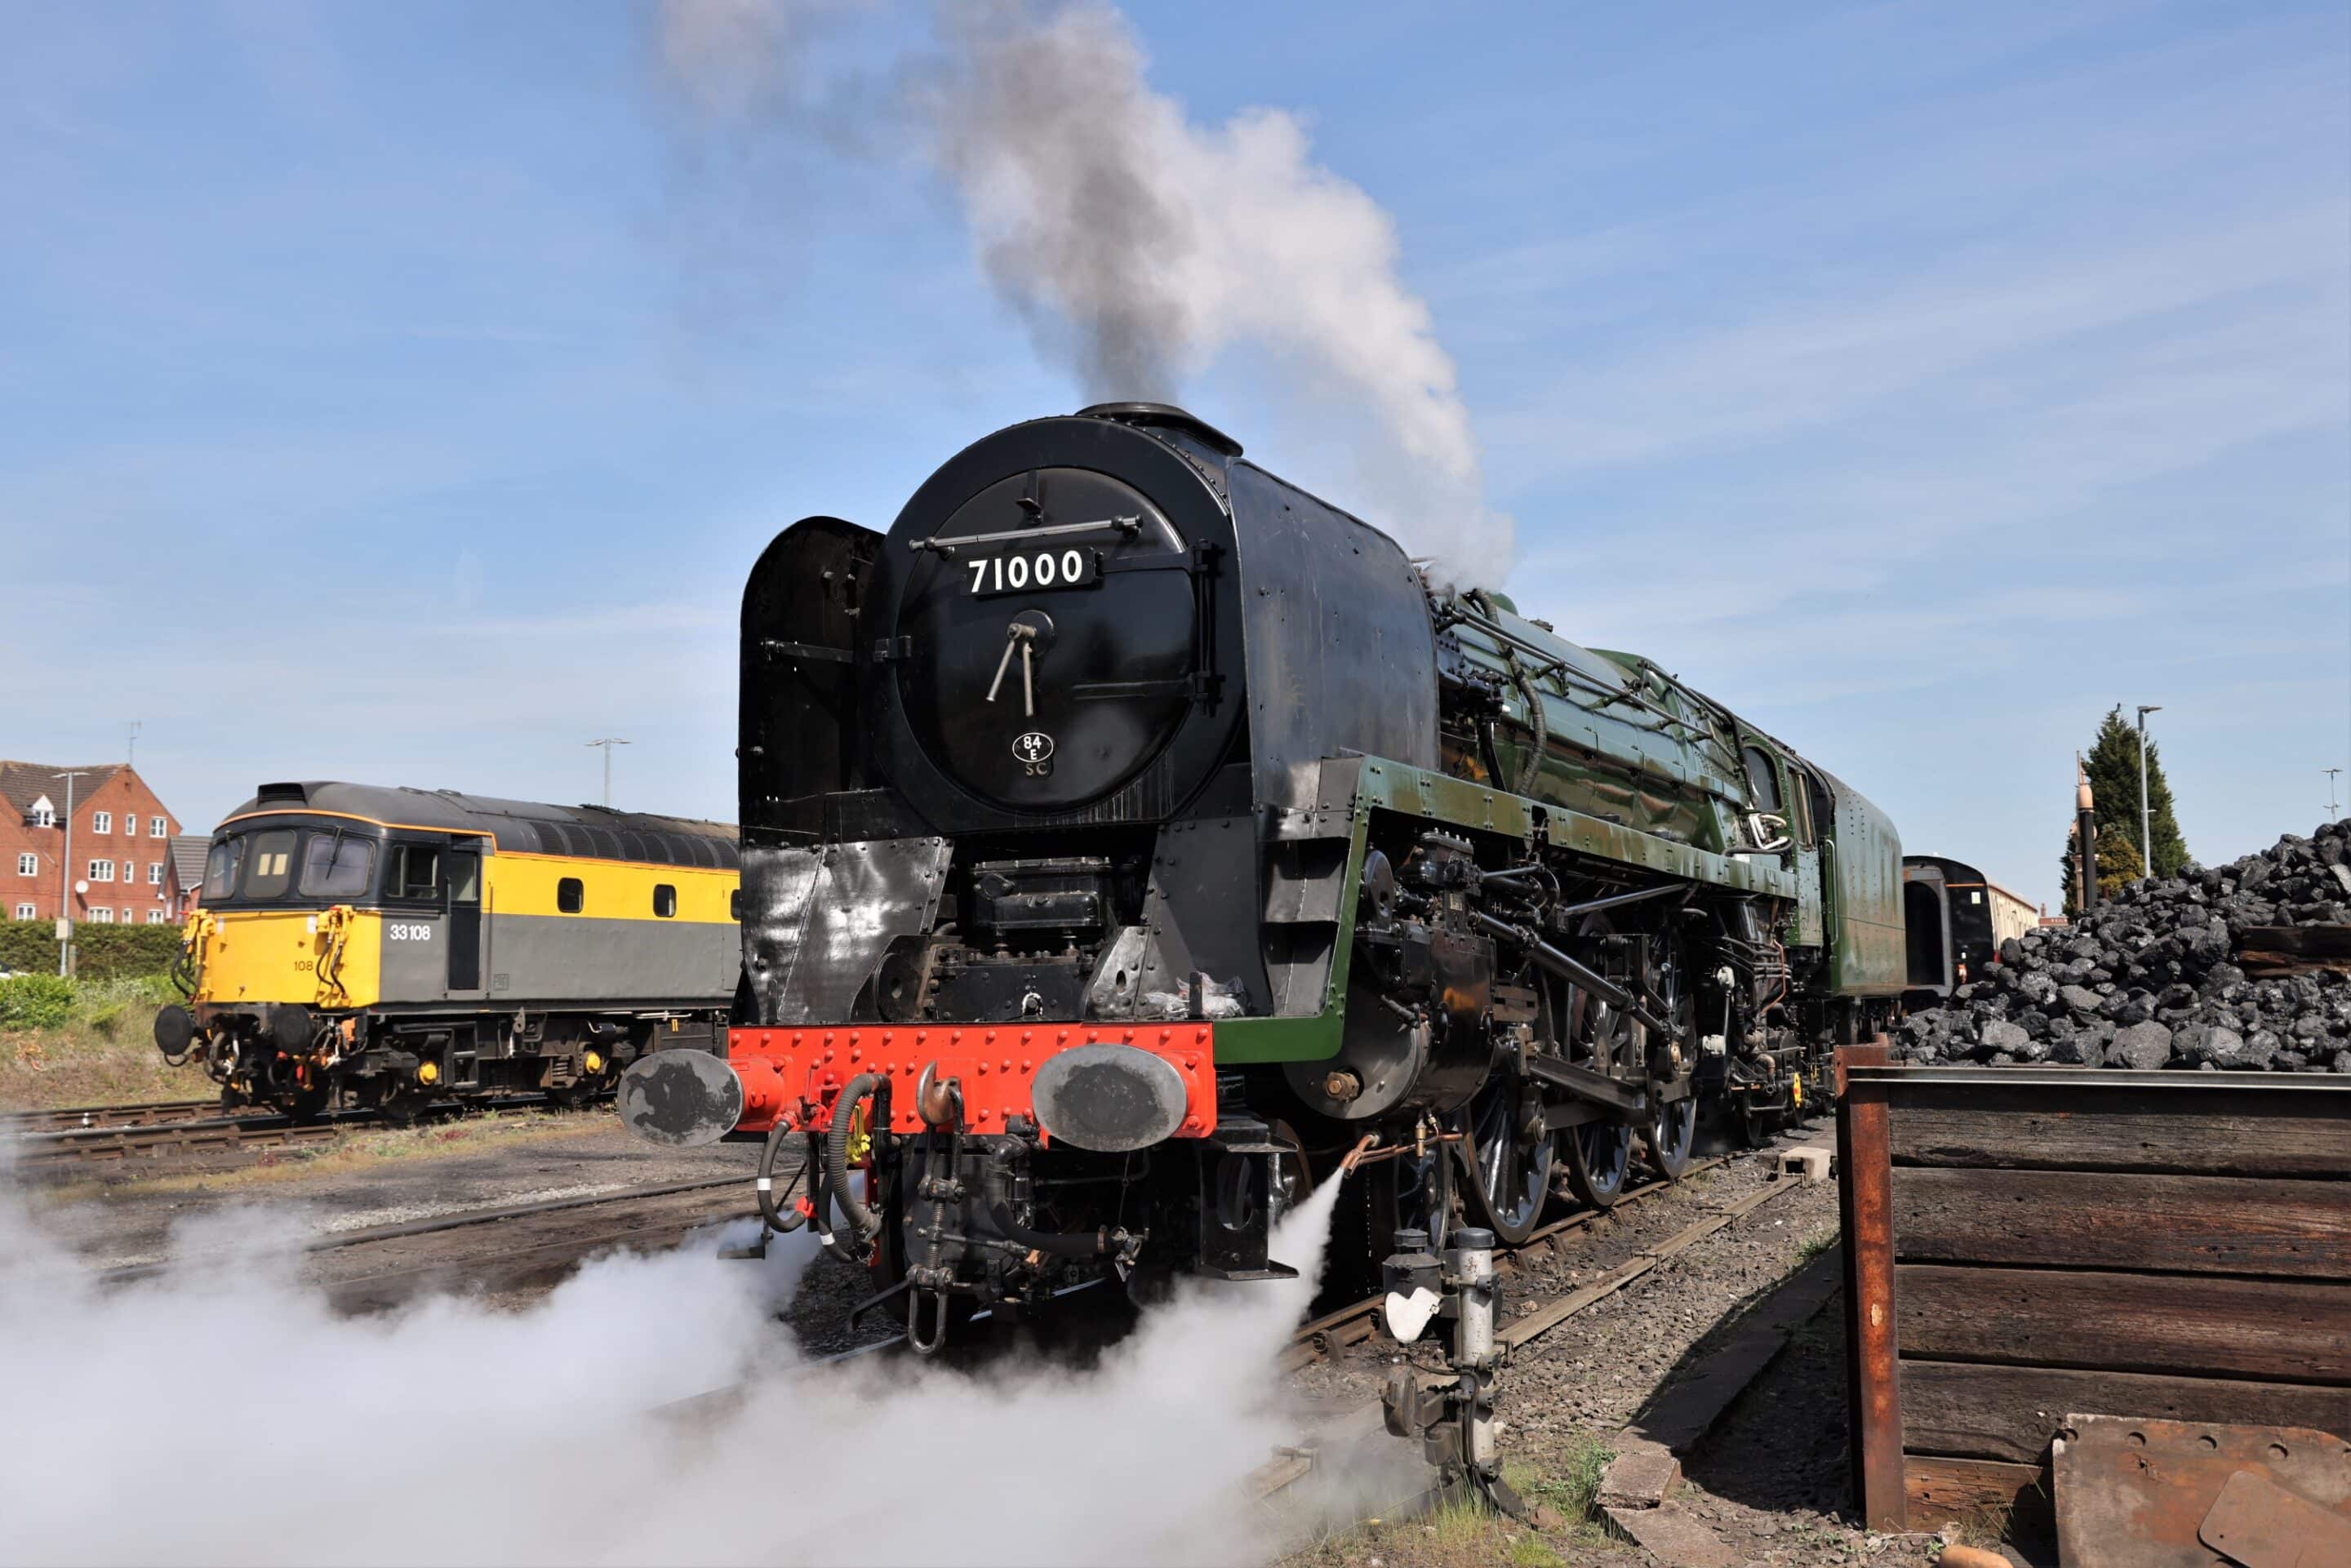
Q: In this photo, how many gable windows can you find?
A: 1